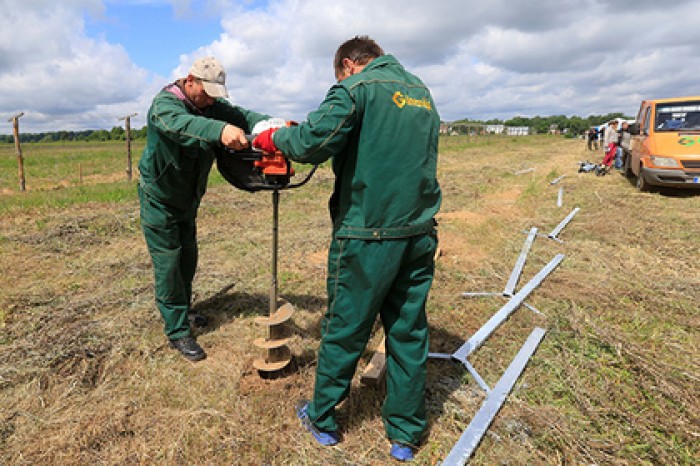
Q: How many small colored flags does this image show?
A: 0